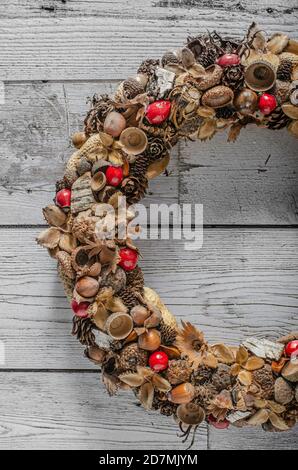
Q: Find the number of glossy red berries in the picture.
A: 10